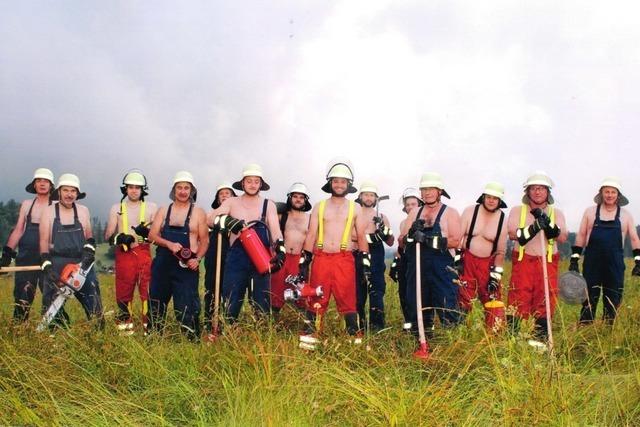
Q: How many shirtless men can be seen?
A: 14